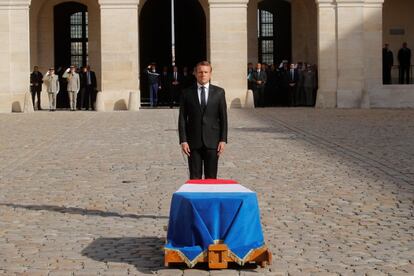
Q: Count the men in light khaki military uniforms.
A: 2